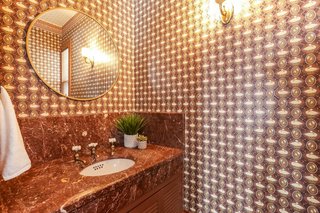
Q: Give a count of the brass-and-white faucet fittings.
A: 3